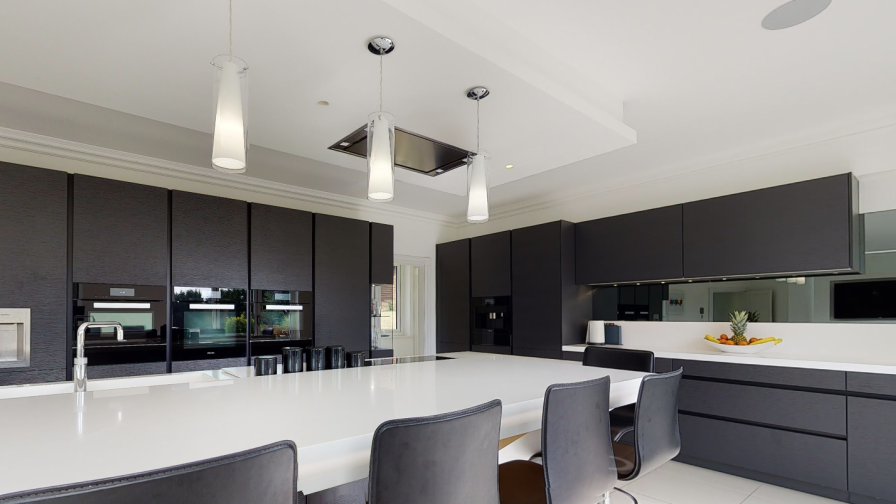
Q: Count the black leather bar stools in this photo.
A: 5